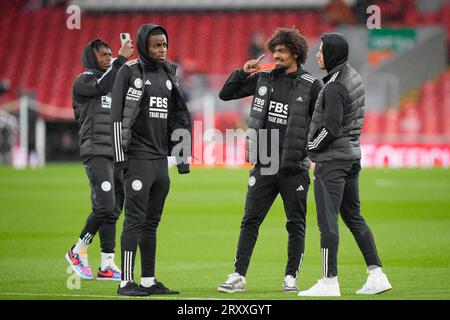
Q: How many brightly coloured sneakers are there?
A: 2